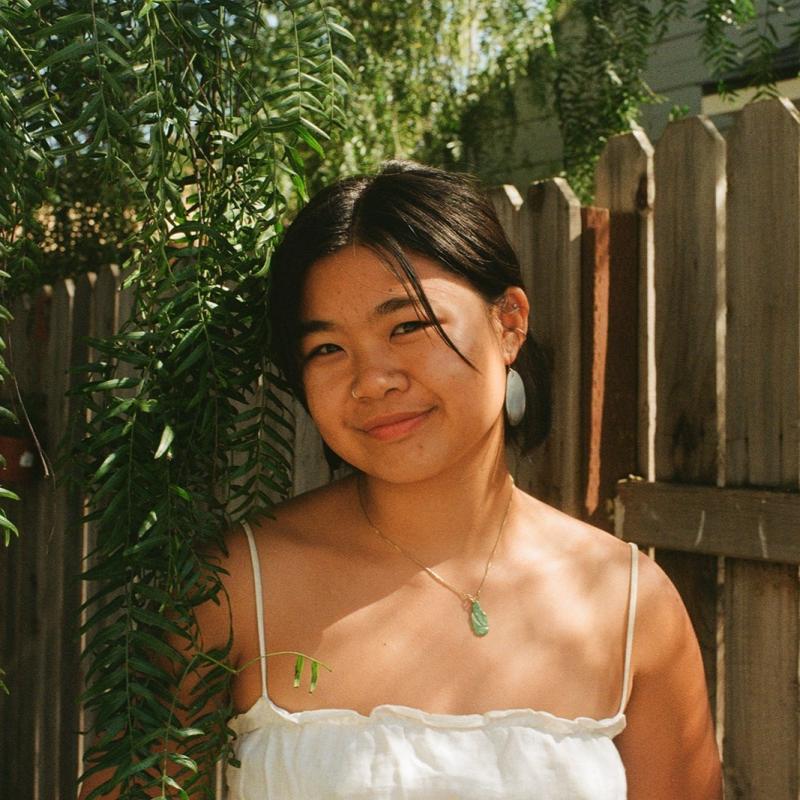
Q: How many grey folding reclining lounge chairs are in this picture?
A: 0